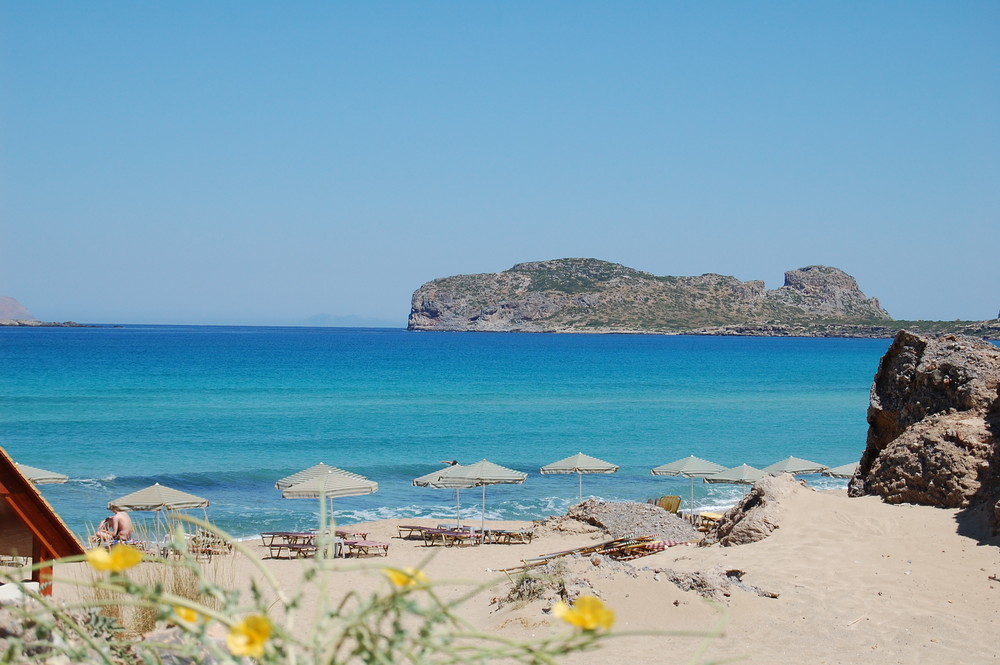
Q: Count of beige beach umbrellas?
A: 11